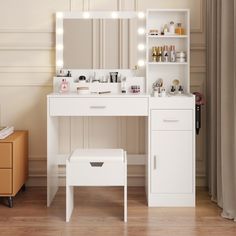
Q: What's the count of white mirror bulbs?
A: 10